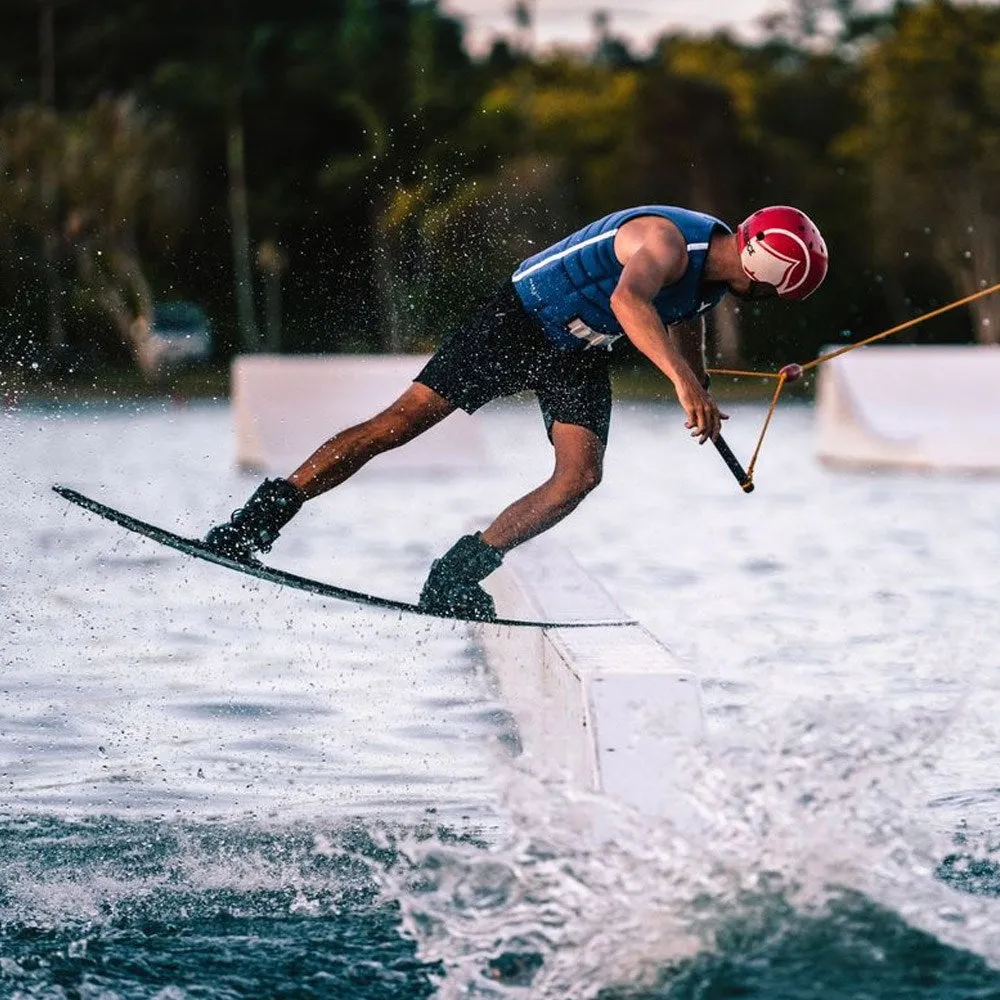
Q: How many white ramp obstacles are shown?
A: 3